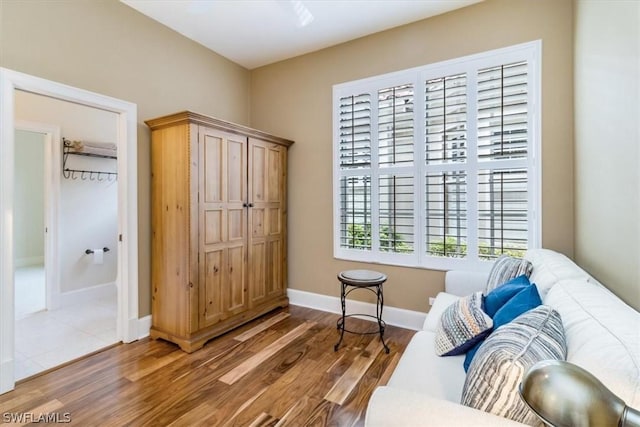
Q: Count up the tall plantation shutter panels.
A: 4